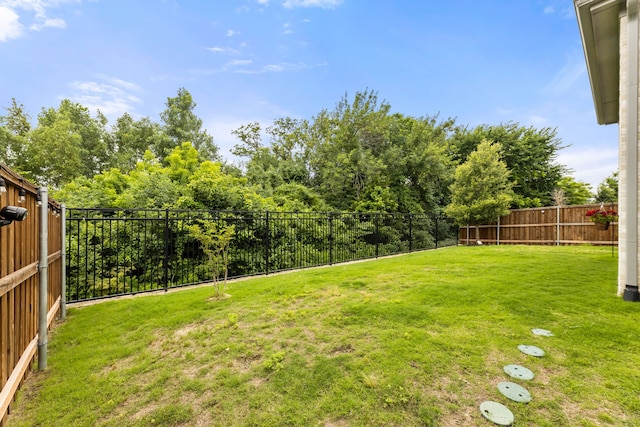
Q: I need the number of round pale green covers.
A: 5